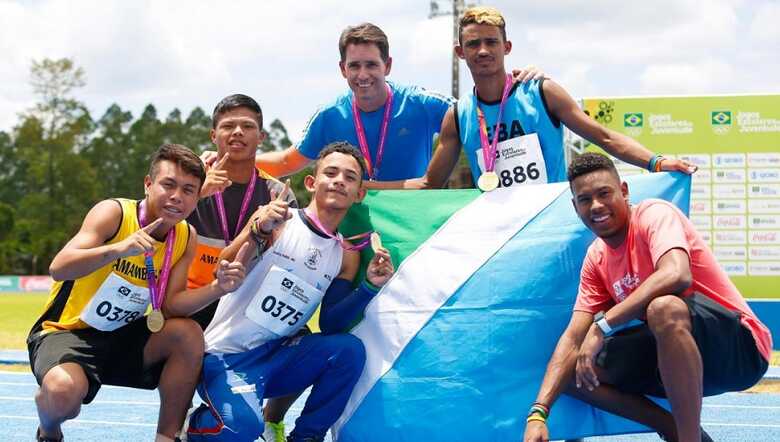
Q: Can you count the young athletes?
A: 5